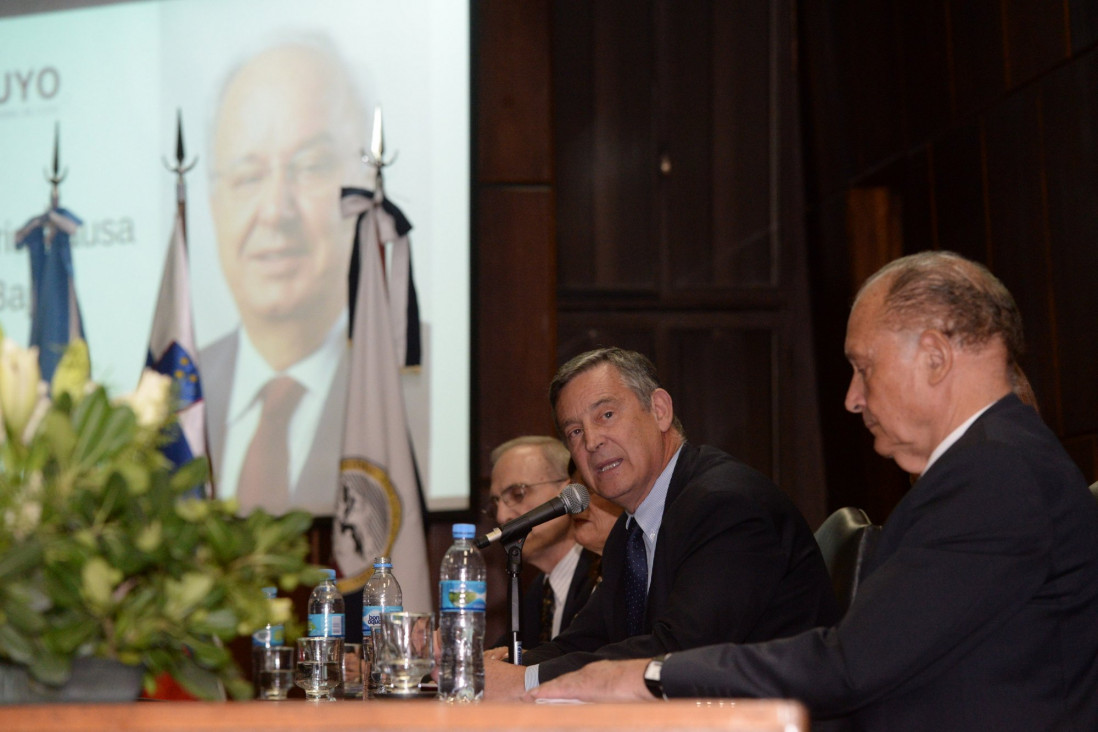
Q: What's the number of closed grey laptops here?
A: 0